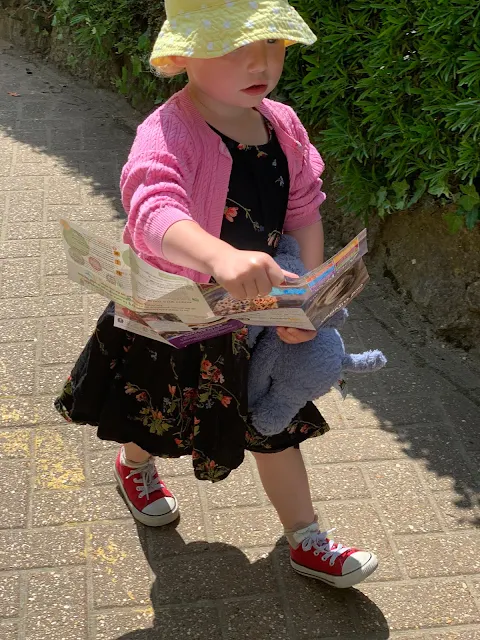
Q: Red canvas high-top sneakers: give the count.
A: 2